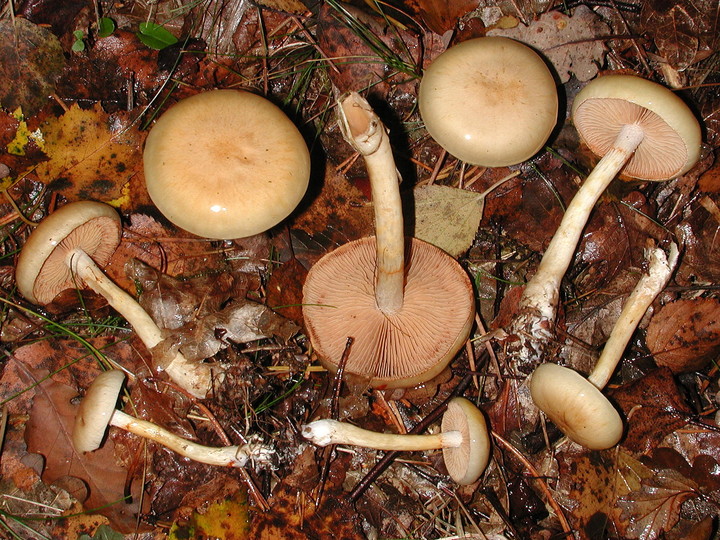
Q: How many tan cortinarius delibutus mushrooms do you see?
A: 8